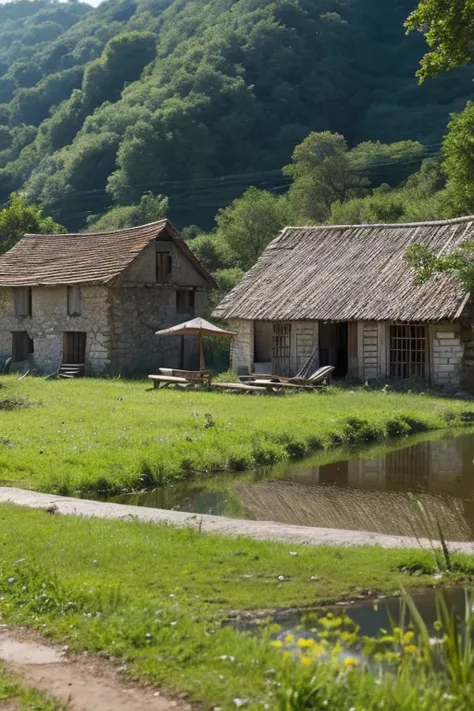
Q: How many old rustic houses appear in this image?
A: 2